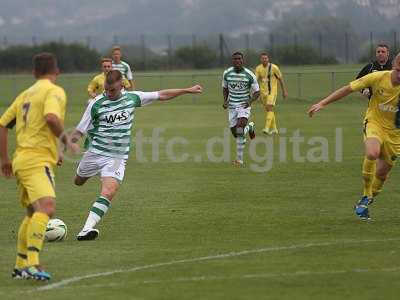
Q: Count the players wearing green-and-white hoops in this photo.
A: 3